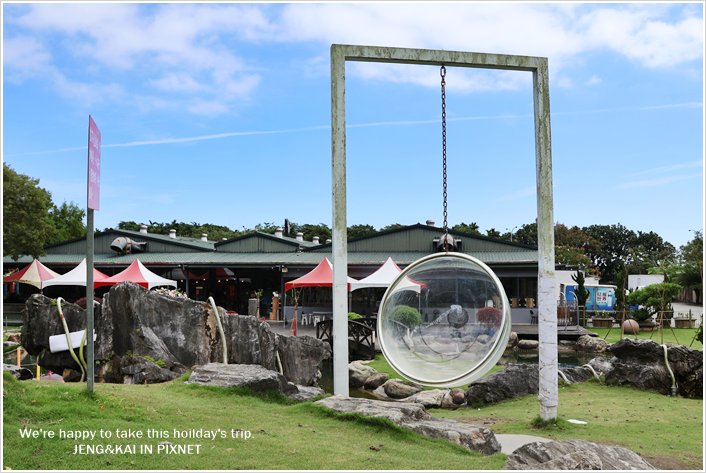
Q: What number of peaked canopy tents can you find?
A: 5